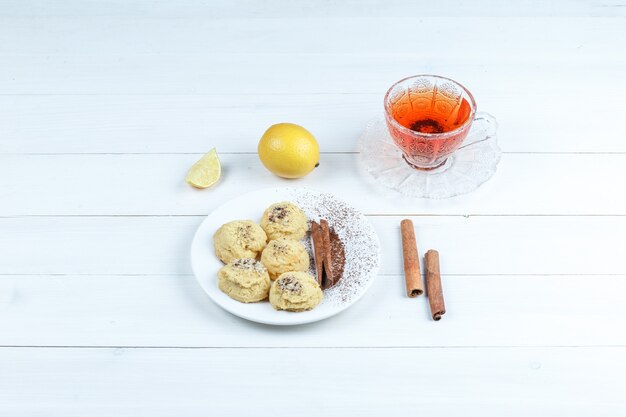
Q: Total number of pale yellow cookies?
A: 5